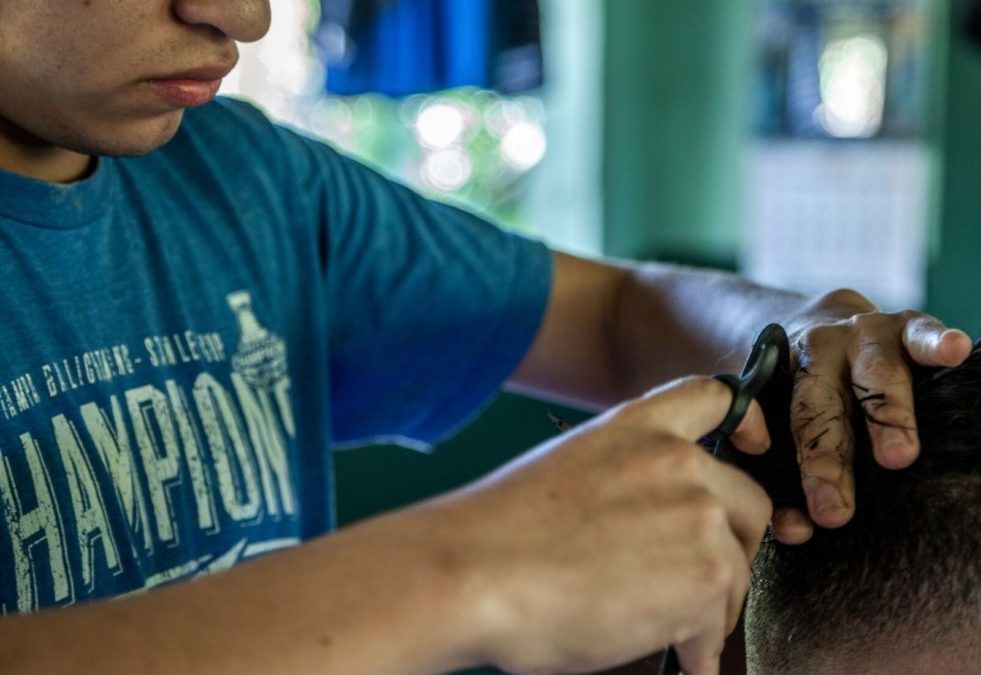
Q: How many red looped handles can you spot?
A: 0